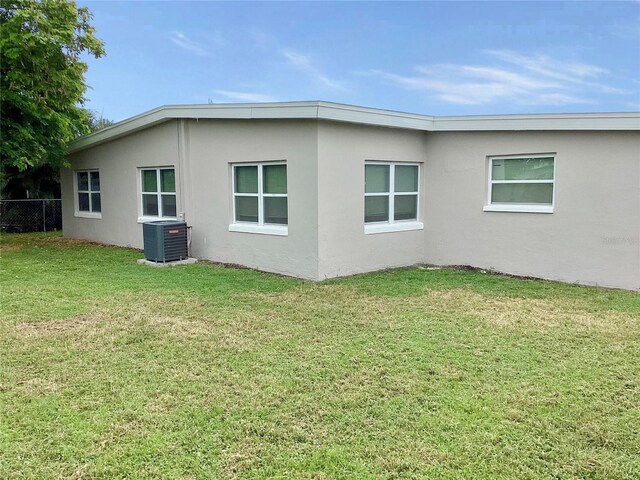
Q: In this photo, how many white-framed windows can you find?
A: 5